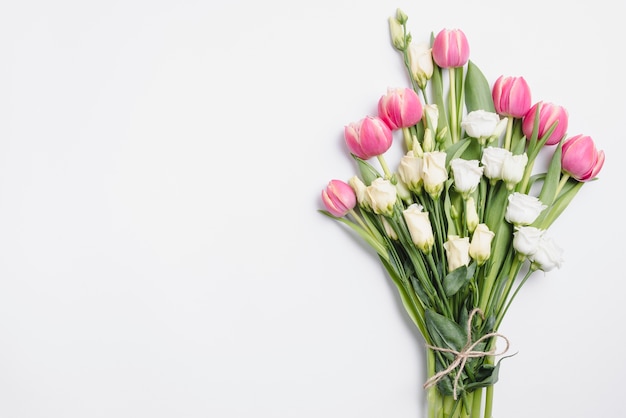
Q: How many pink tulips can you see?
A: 7